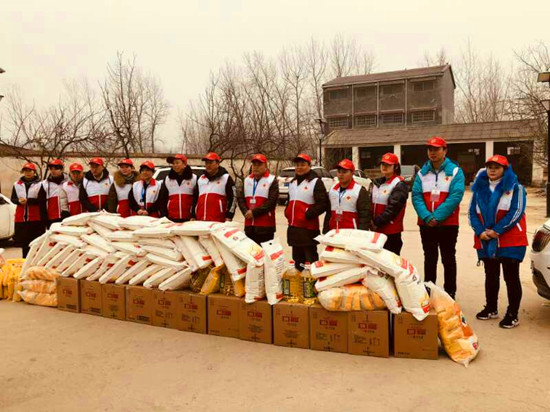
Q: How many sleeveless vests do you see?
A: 14